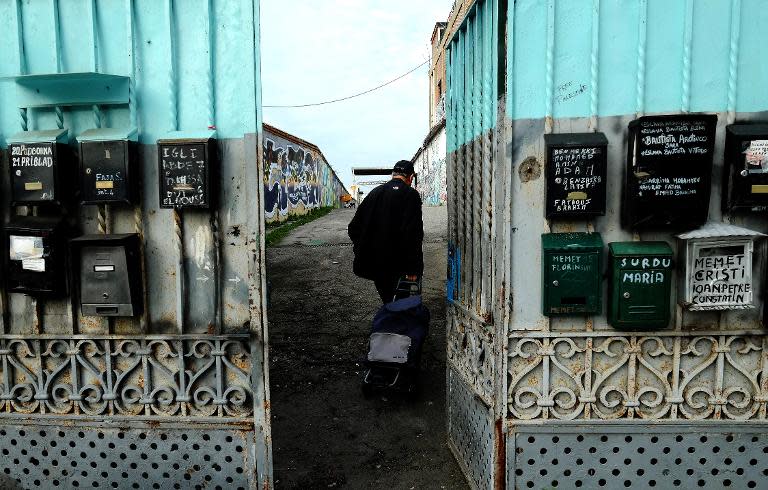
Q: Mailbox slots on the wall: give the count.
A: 11